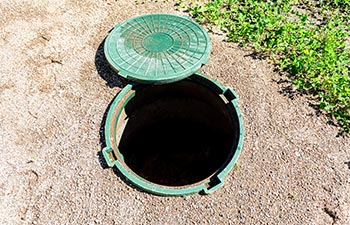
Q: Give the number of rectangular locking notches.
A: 3